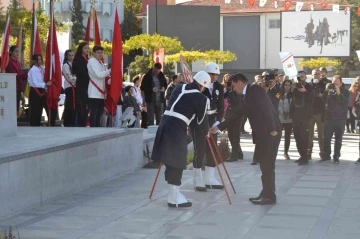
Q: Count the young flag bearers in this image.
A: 5